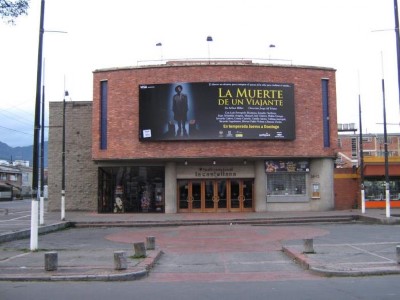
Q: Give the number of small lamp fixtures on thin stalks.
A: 3